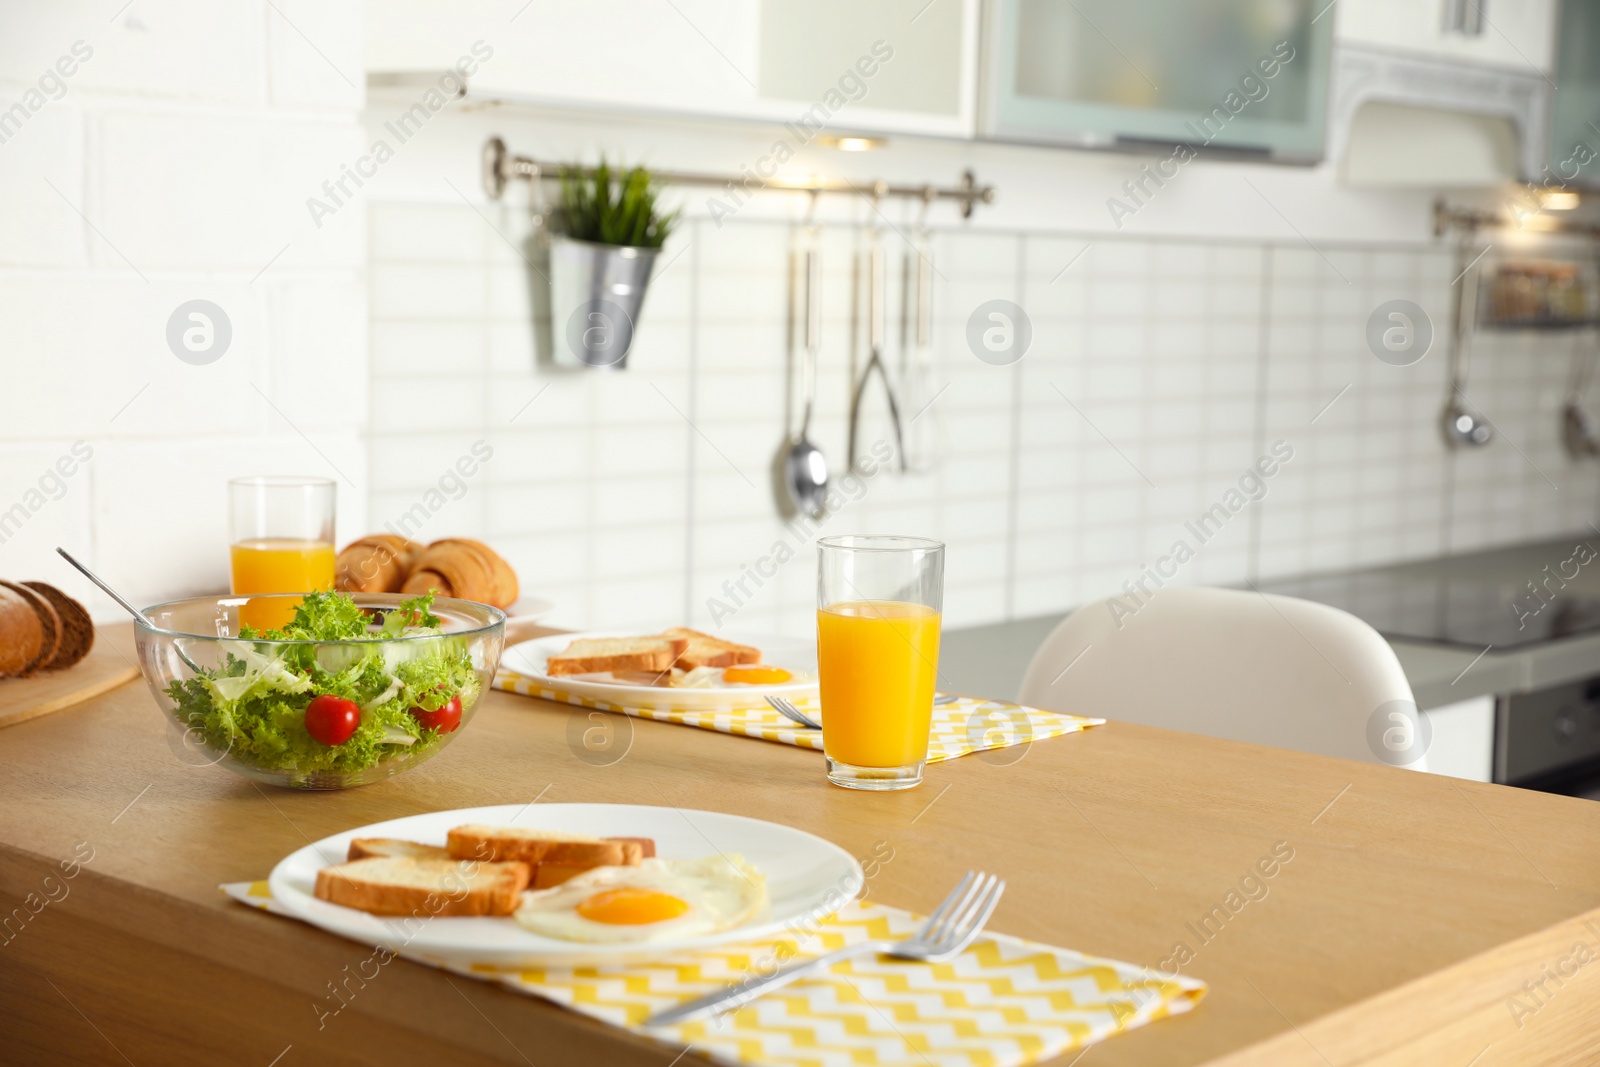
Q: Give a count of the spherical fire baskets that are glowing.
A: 0